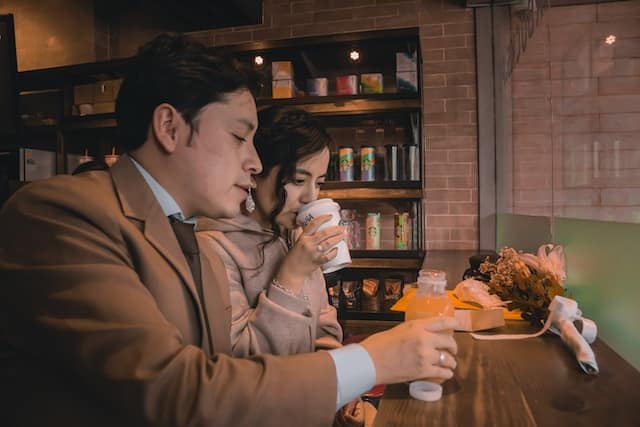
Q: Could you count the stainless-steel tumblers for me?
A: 2